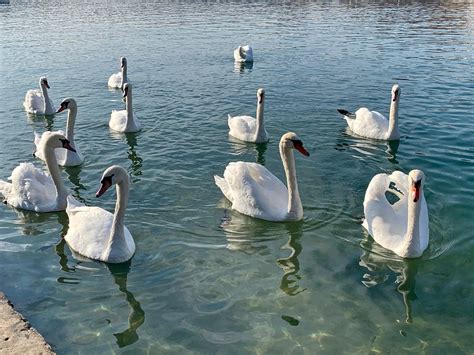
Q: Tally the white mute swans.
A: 11